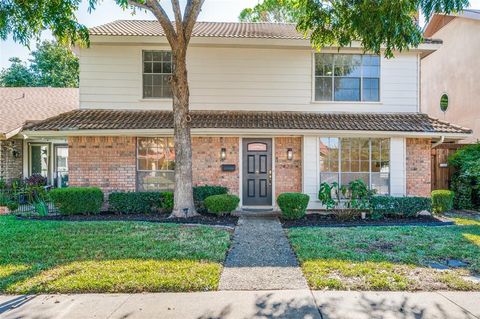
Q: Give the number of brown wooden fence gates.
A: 1